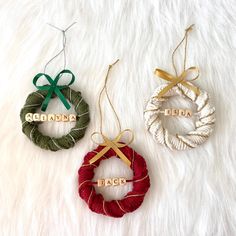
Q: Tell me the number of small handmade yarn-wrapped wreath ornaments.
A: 3